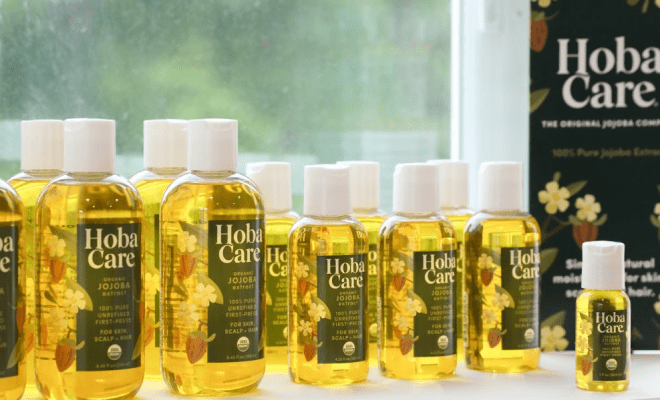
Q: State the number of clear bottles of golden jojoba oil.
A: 12